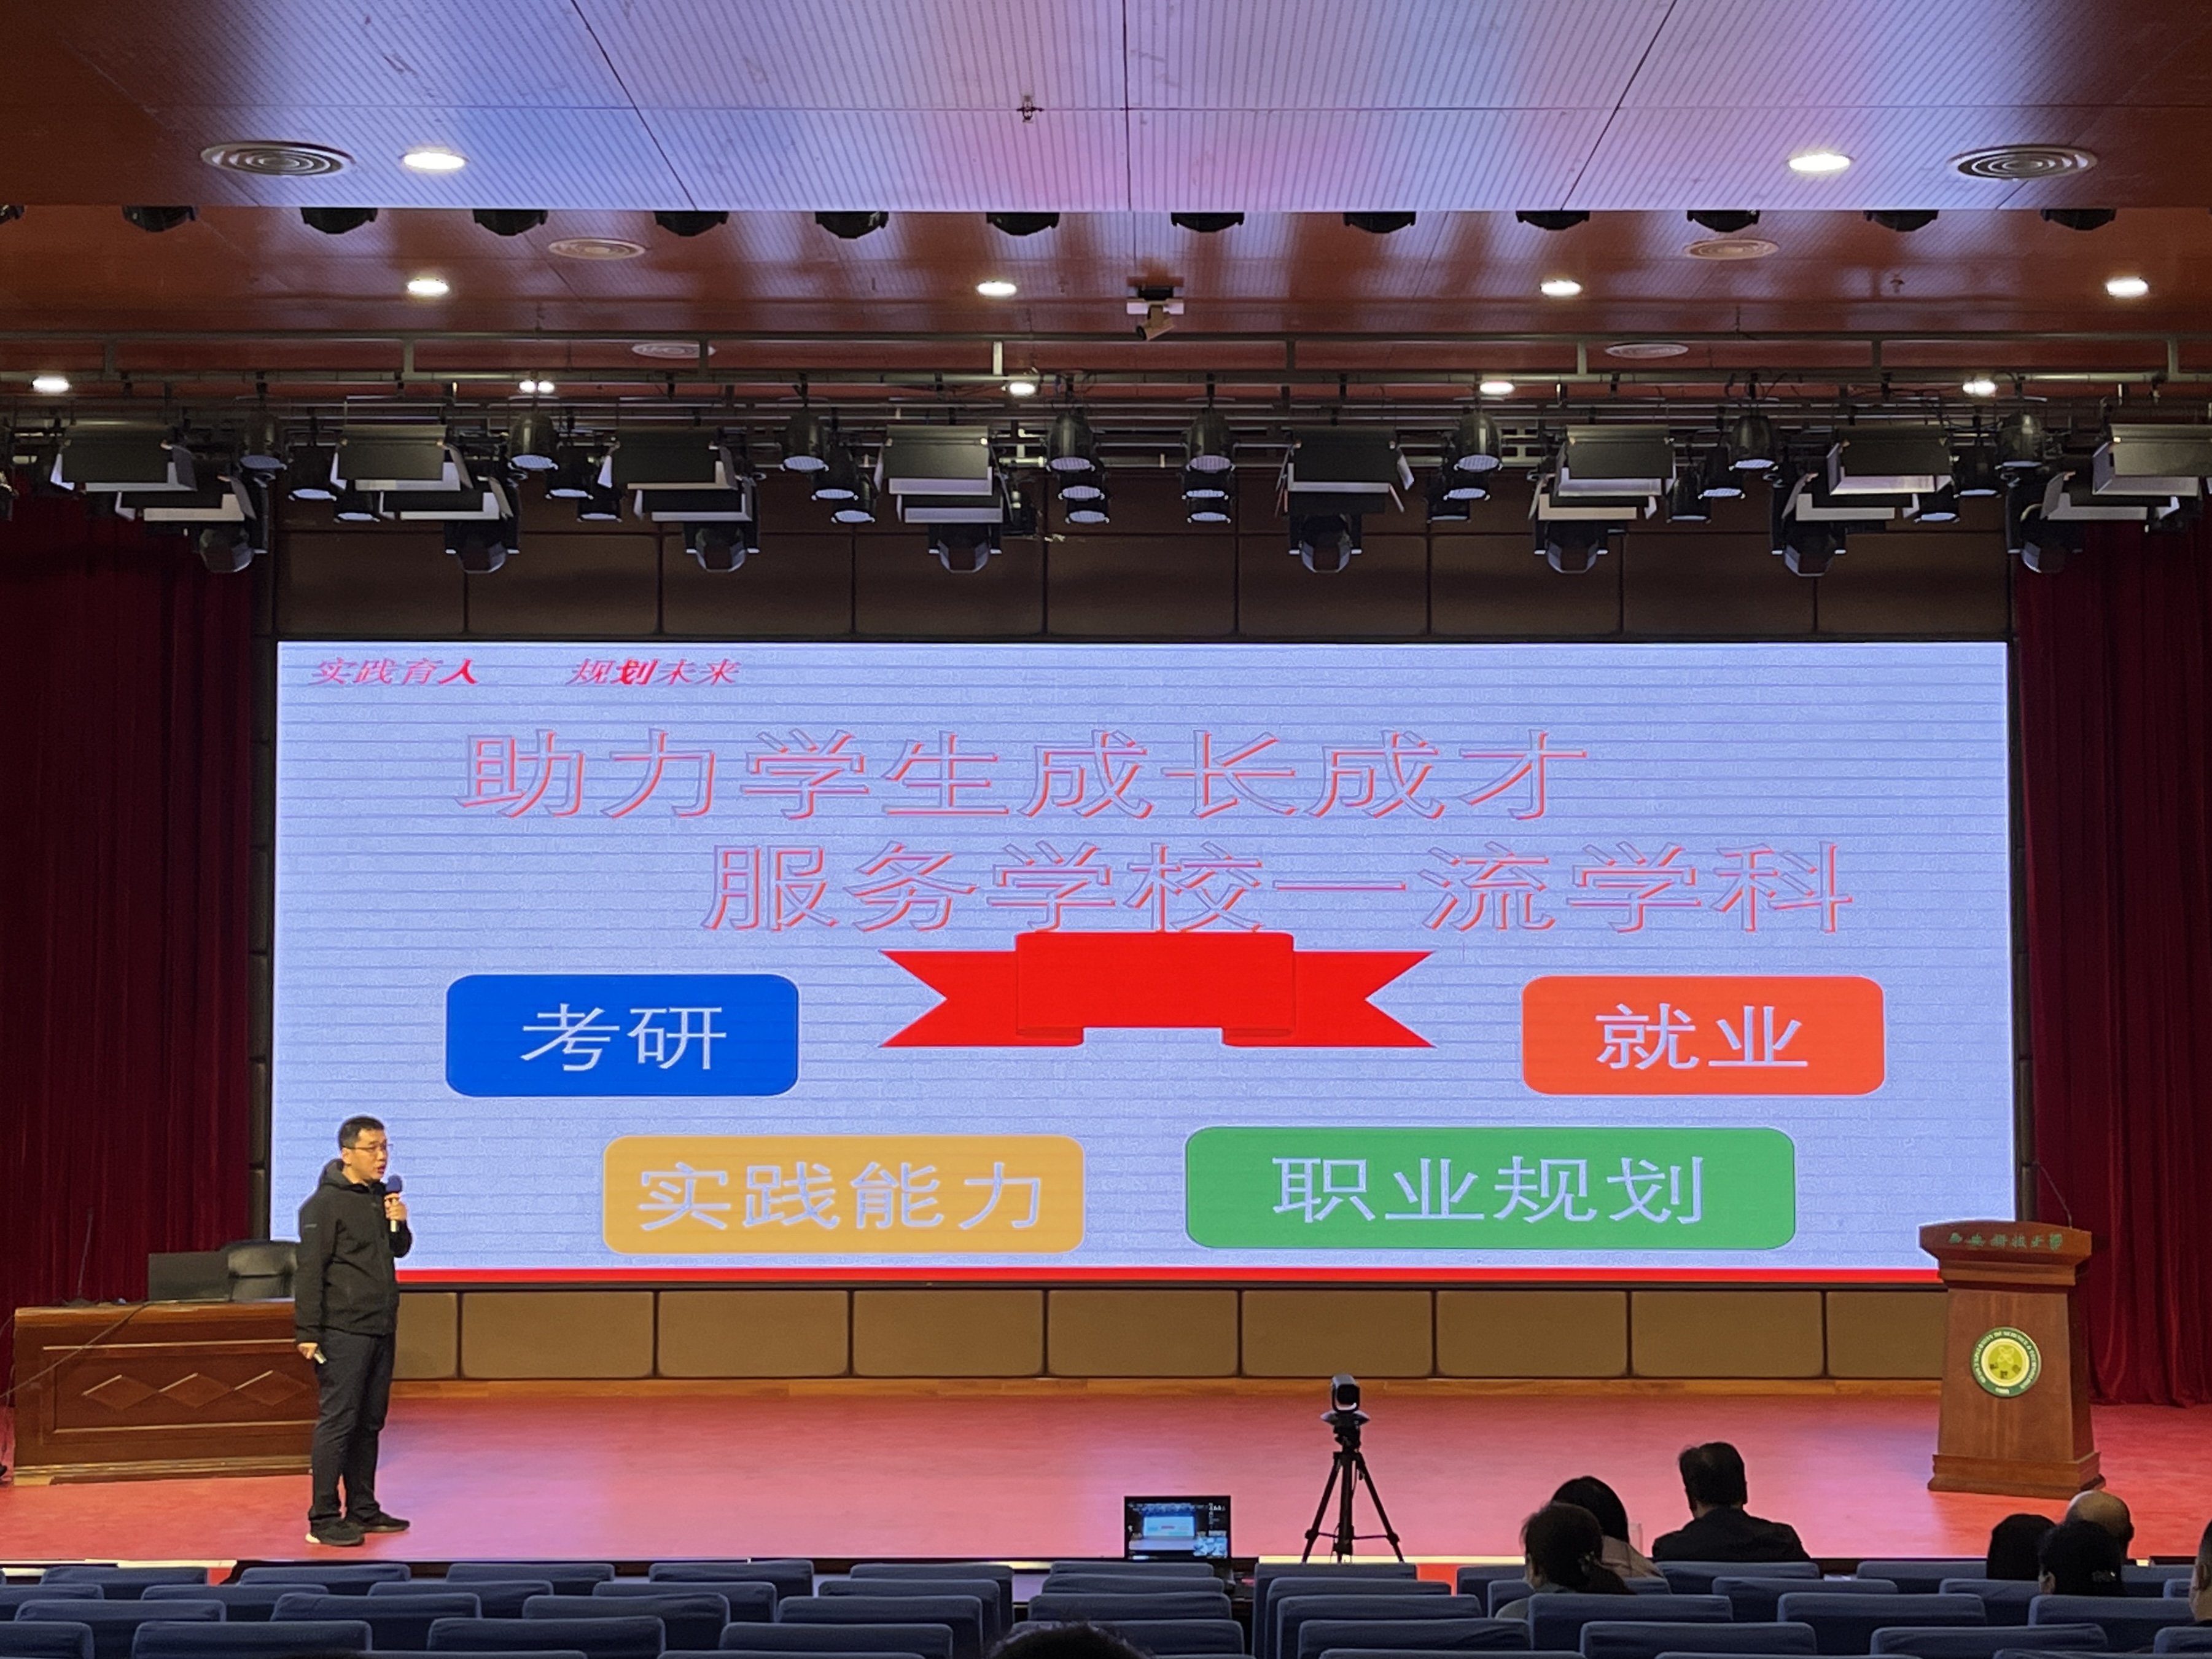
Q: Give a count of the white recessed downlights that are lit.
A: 11